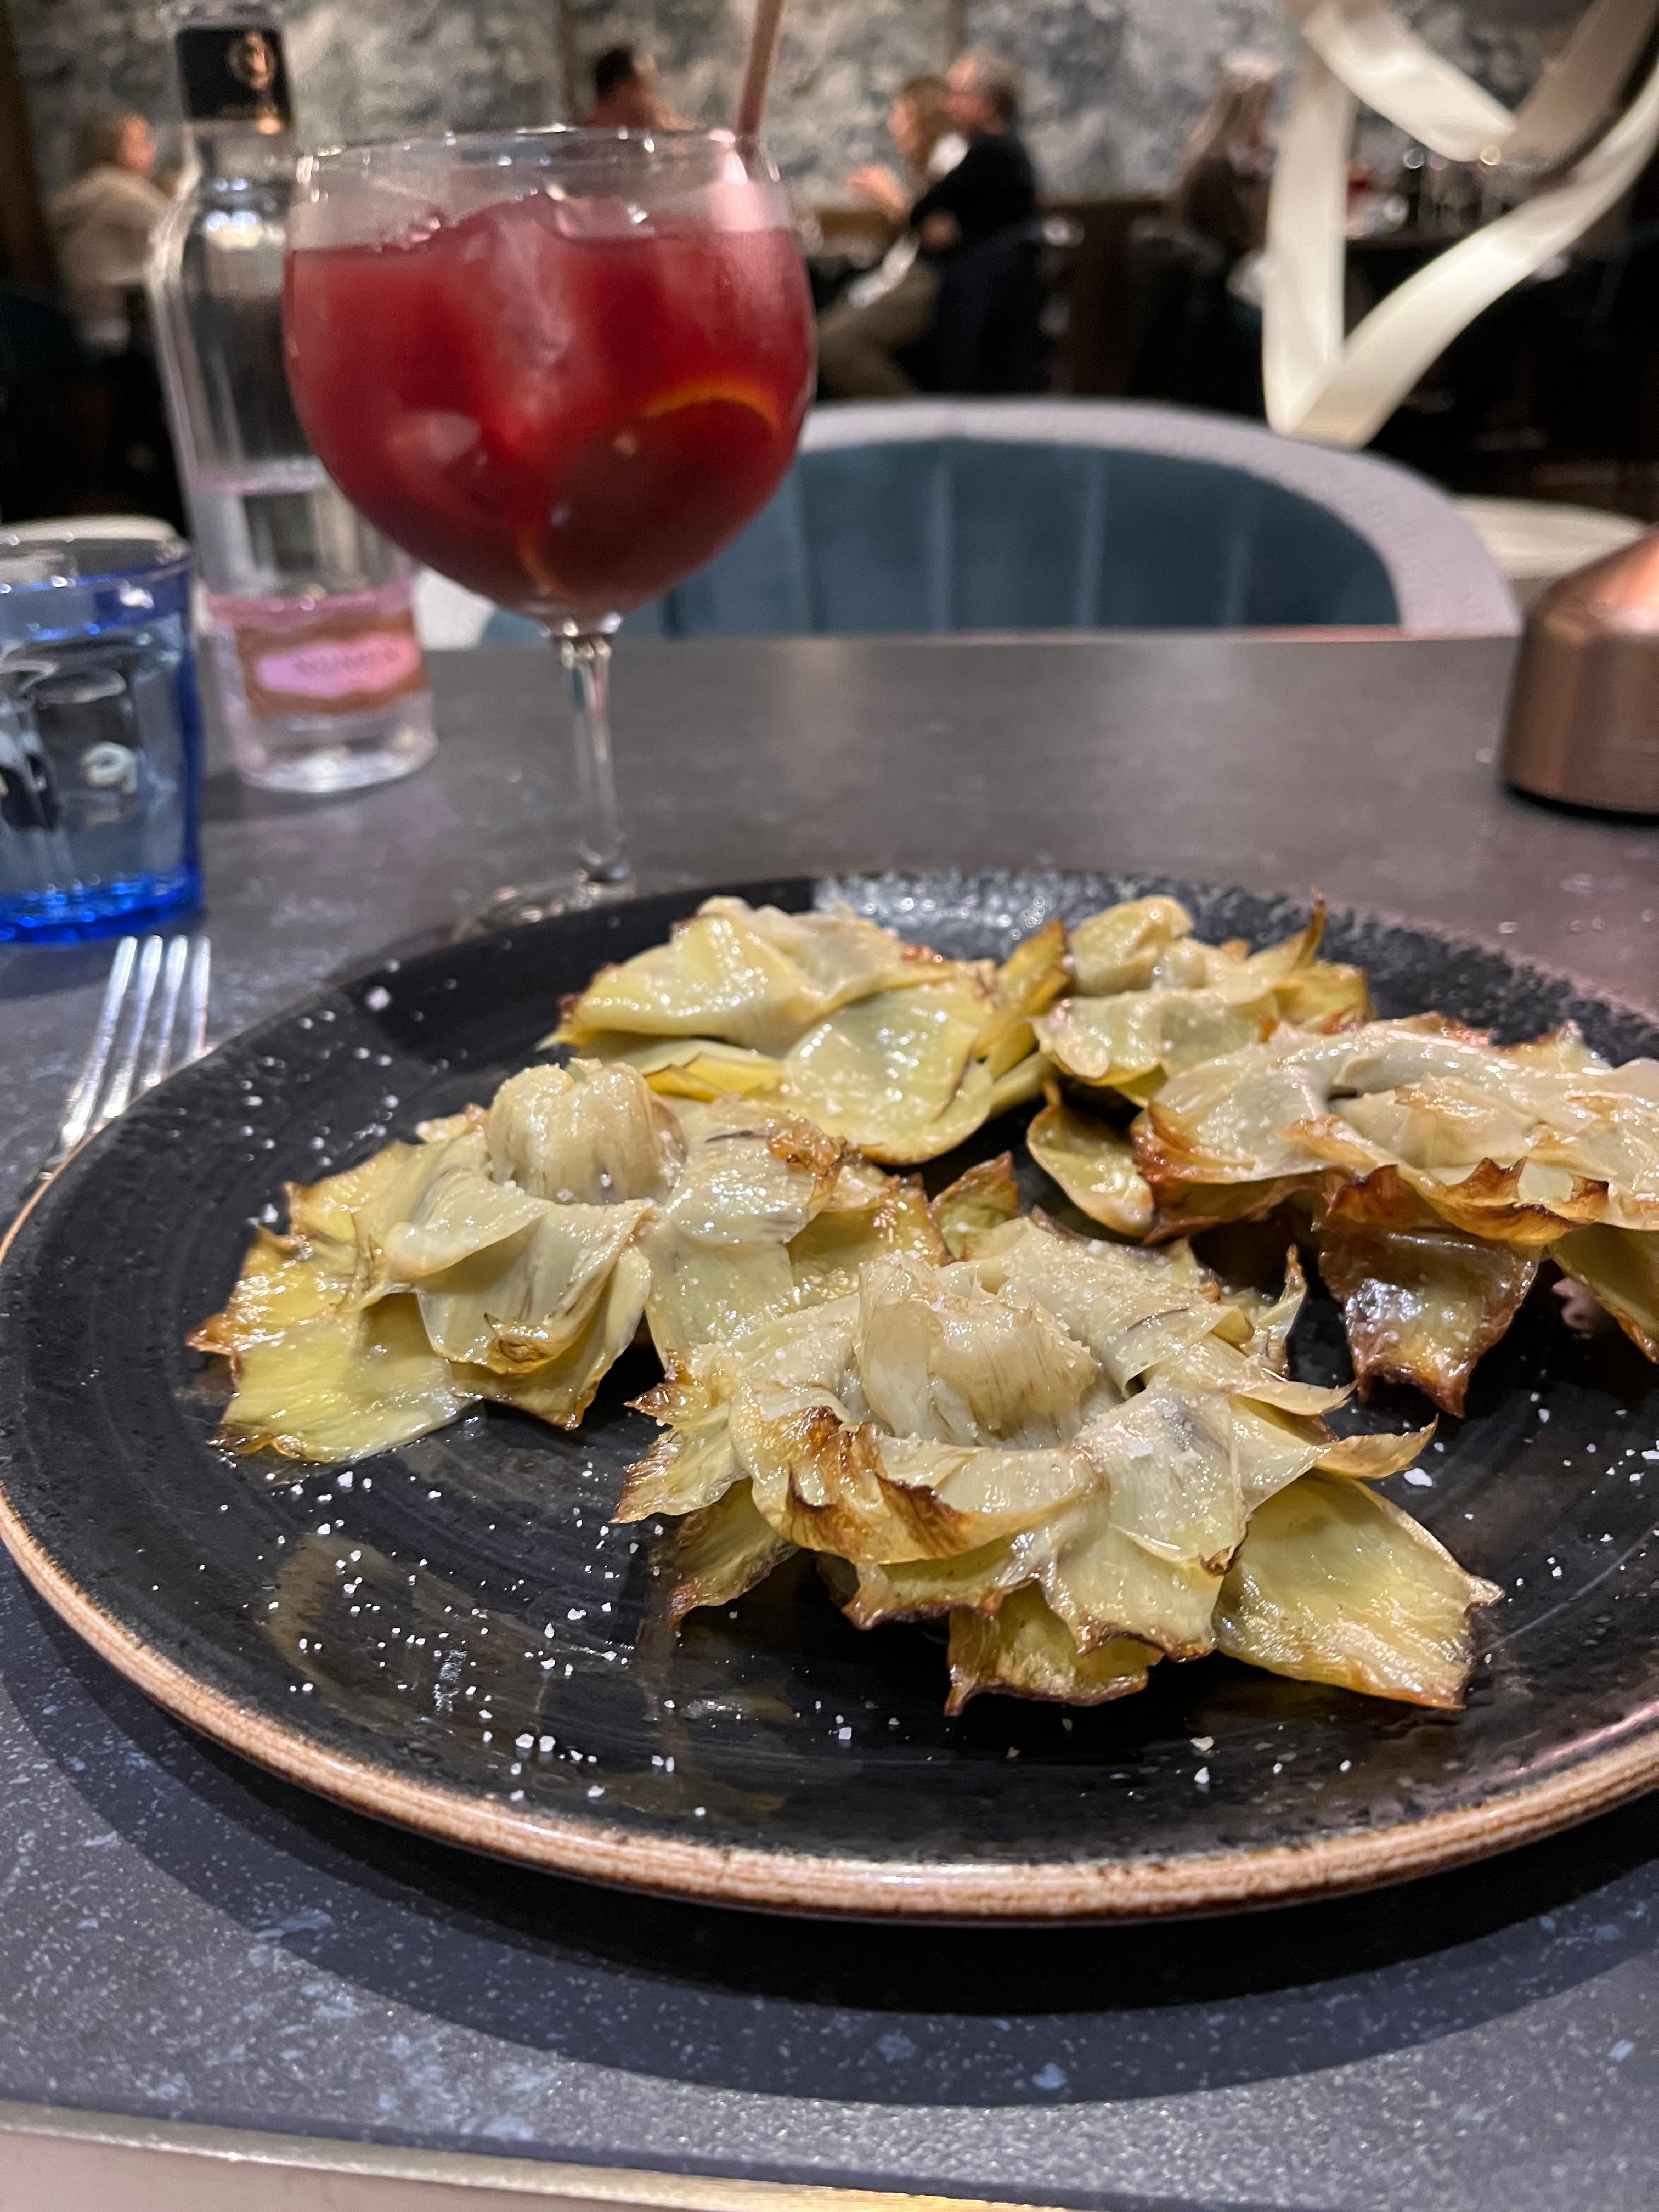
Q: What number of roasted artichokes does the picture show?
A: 5